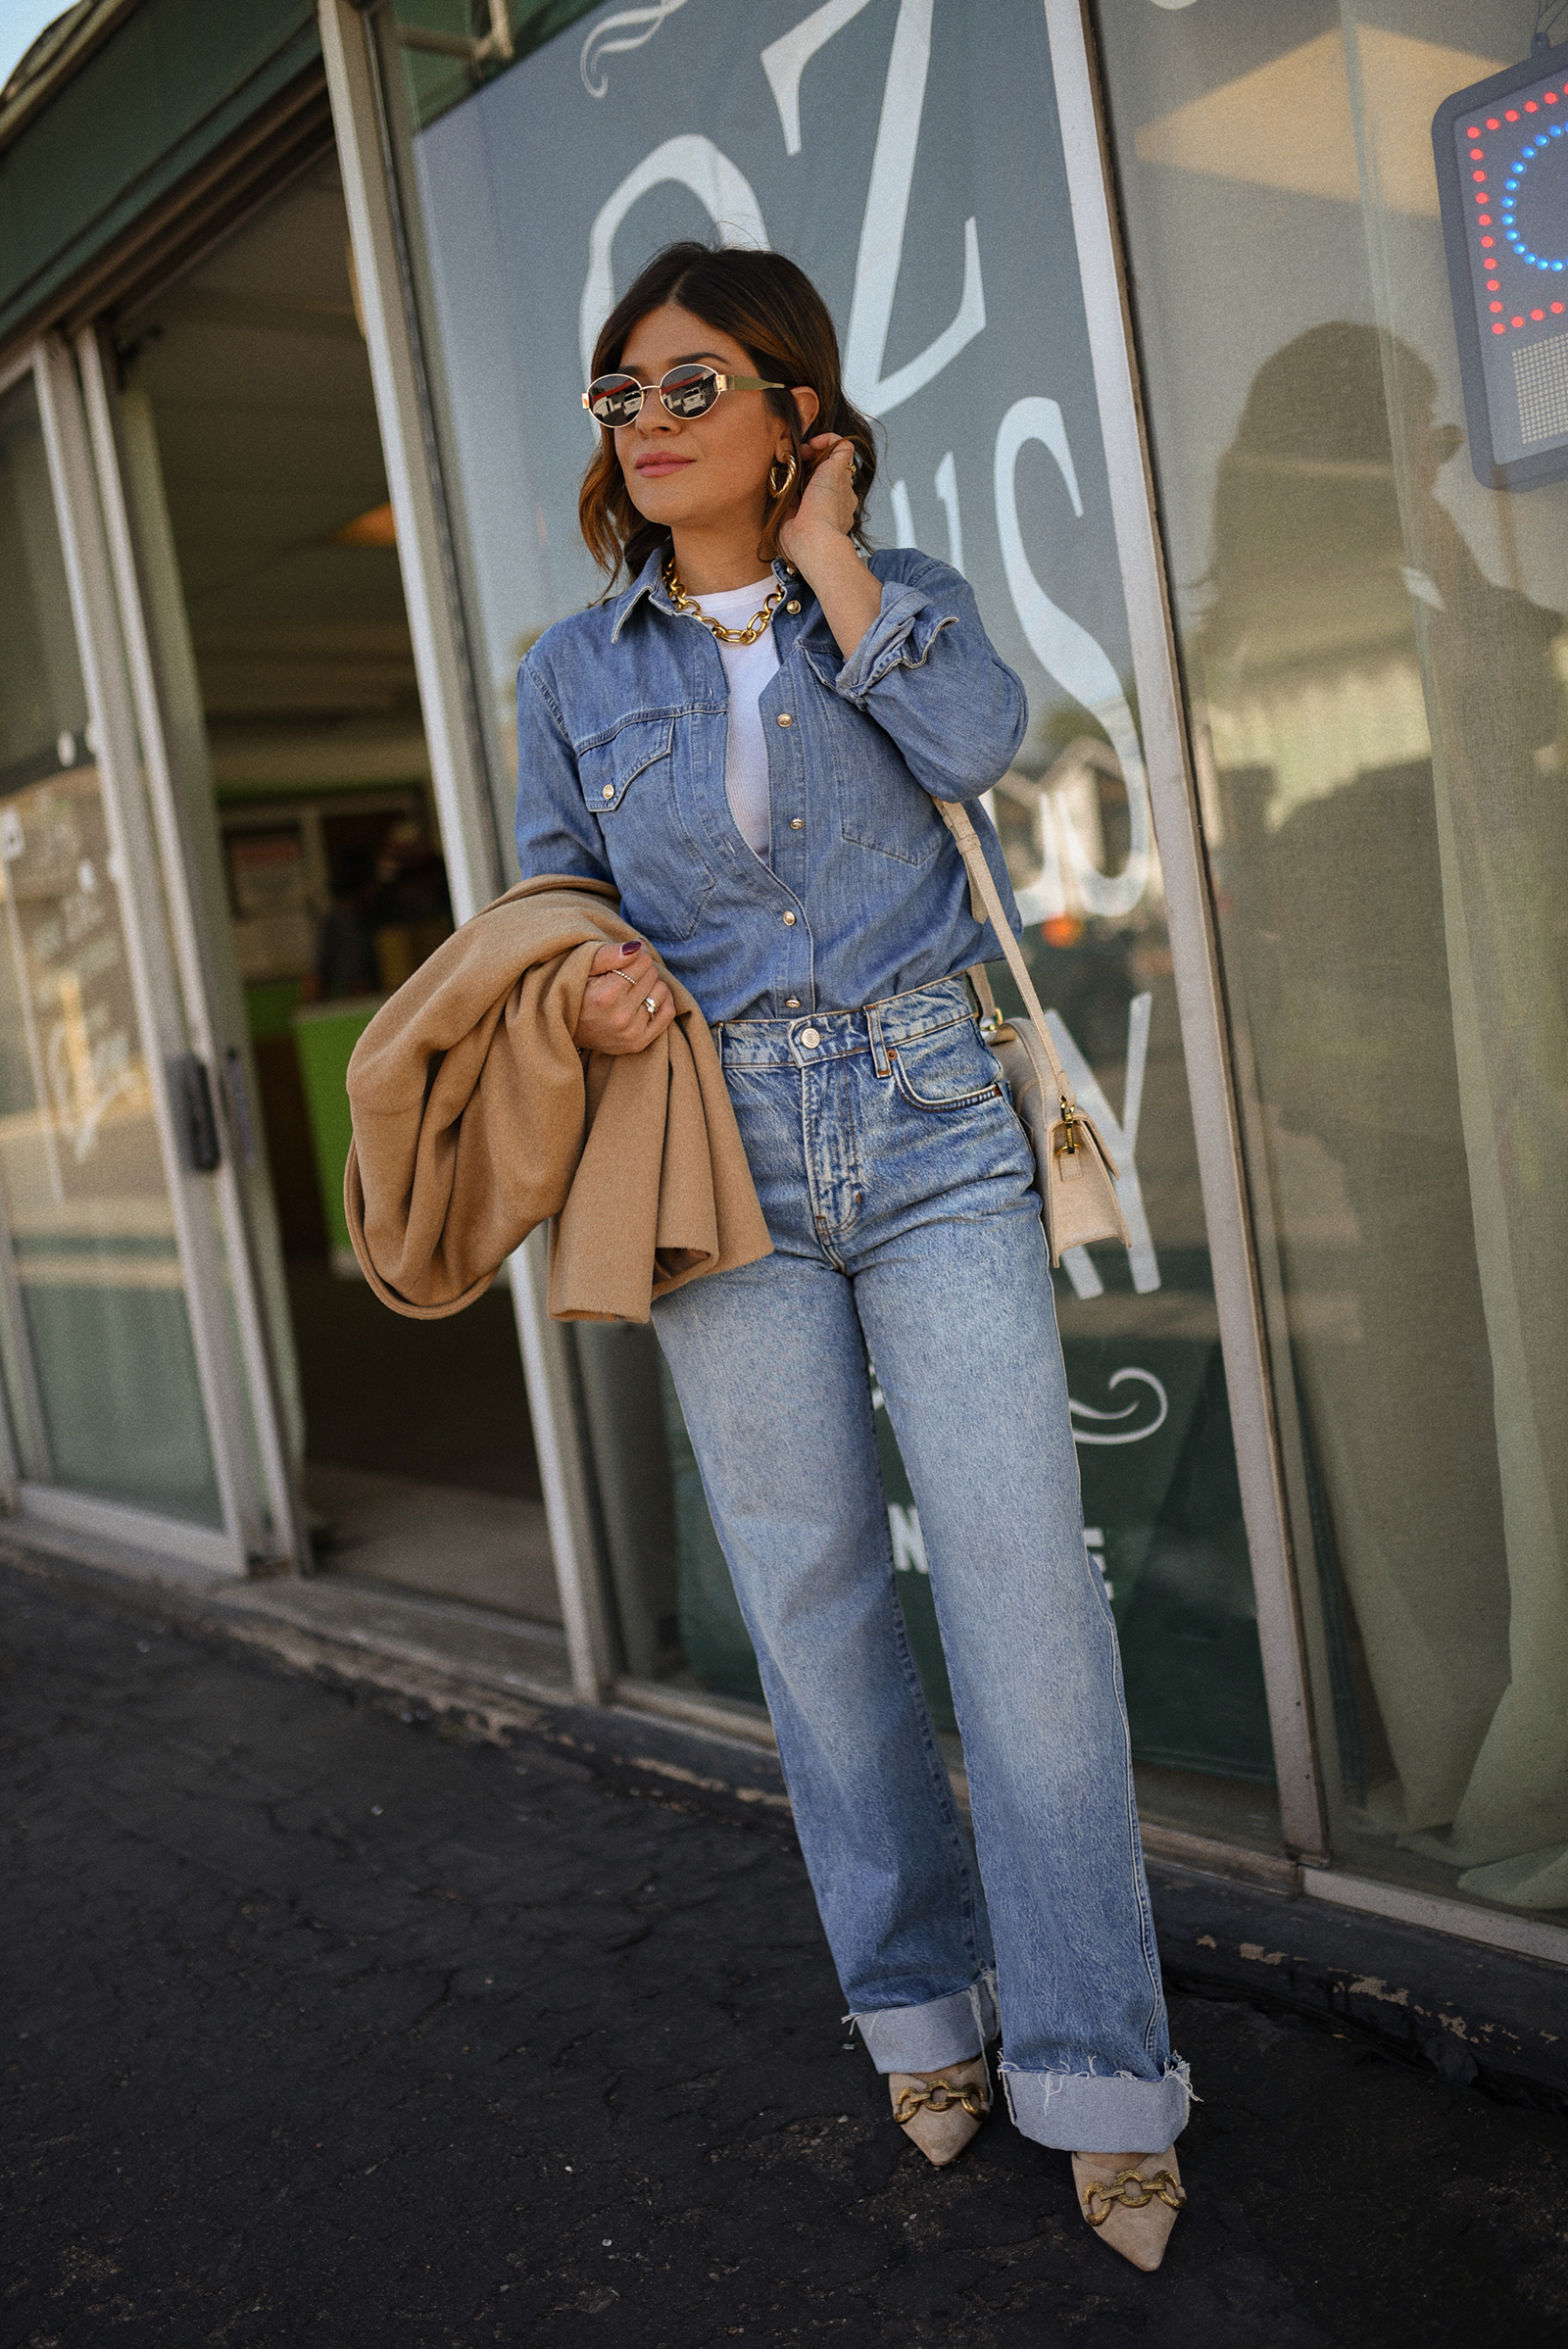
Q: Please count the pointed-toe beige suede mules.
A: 2